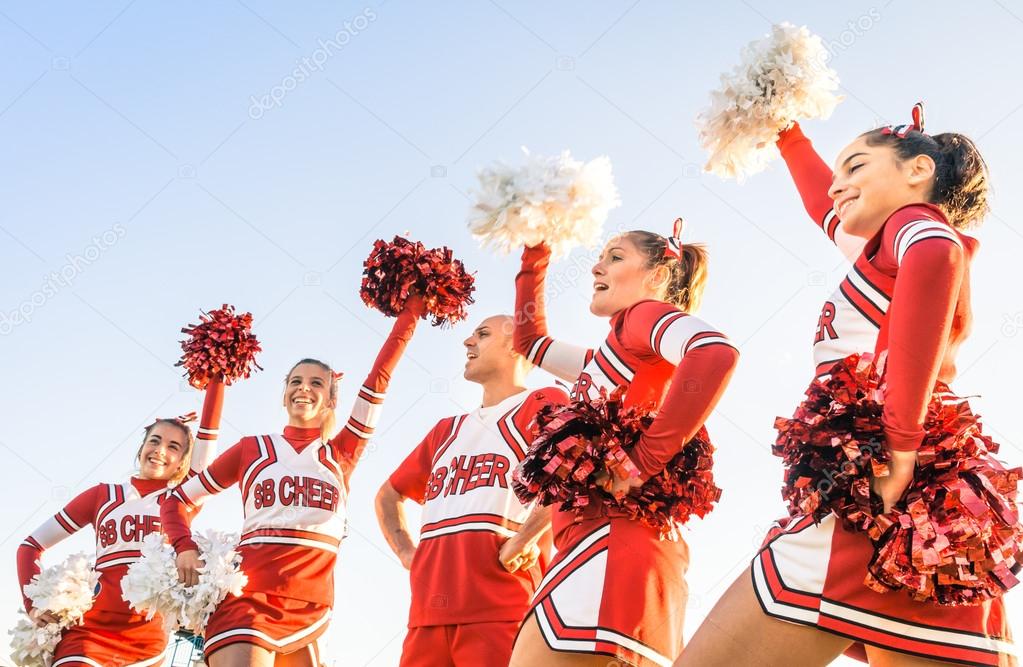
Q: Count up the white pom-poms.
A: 4